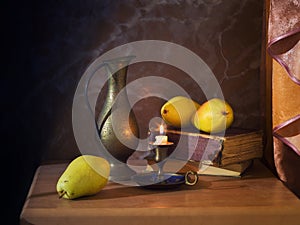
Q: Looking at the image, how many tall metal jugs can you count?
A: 1